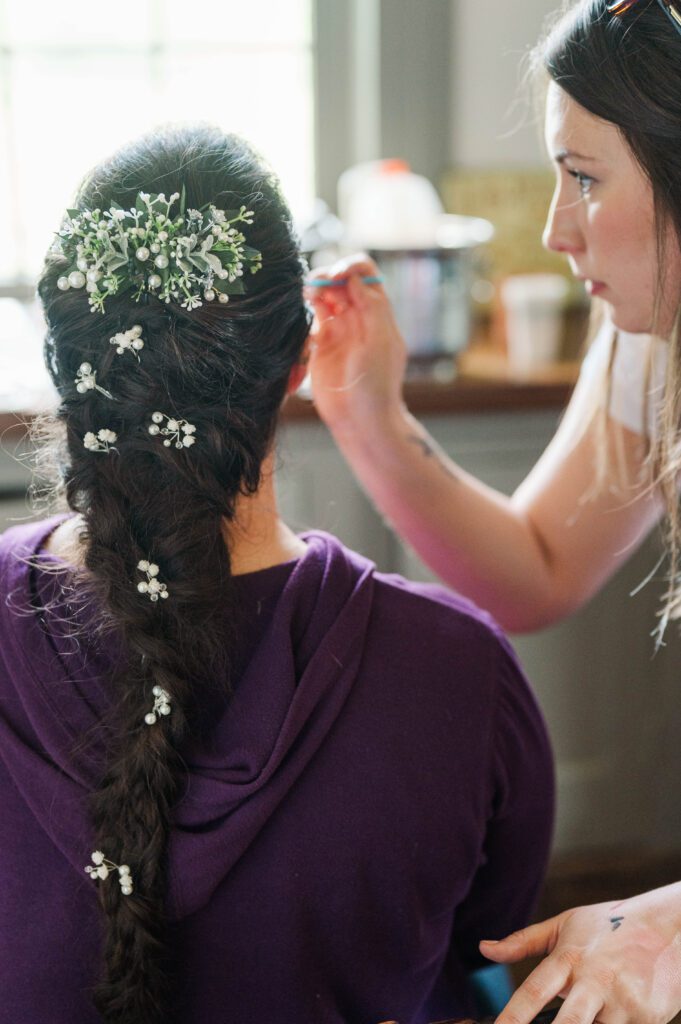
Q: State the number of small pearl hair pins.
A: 7